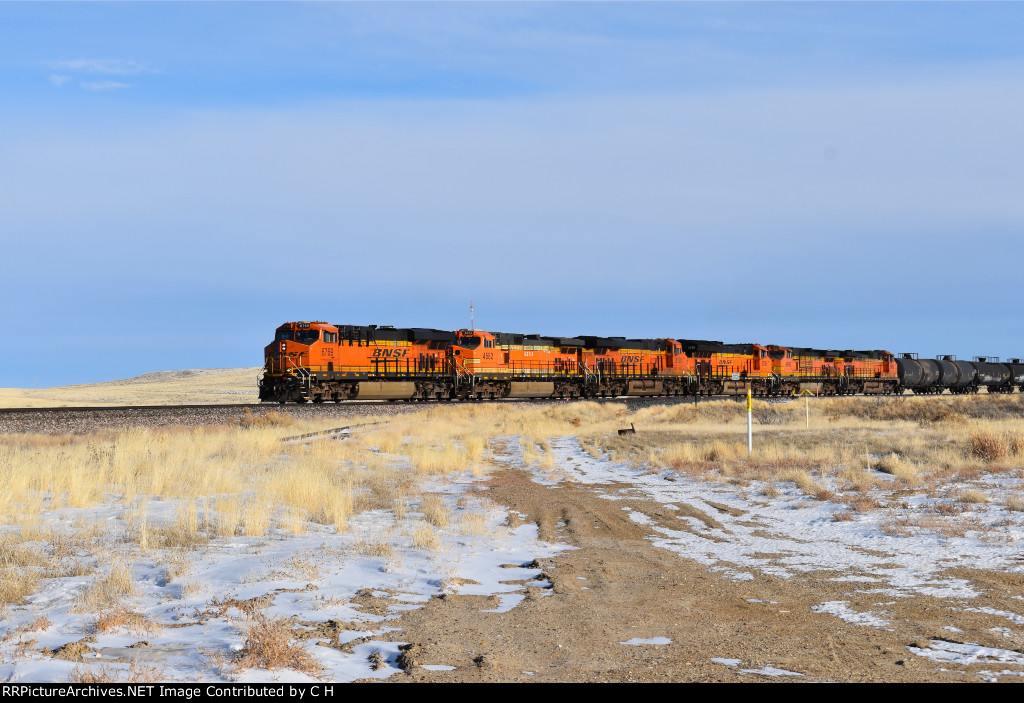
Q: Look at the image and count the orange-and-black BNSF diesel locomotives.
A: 6